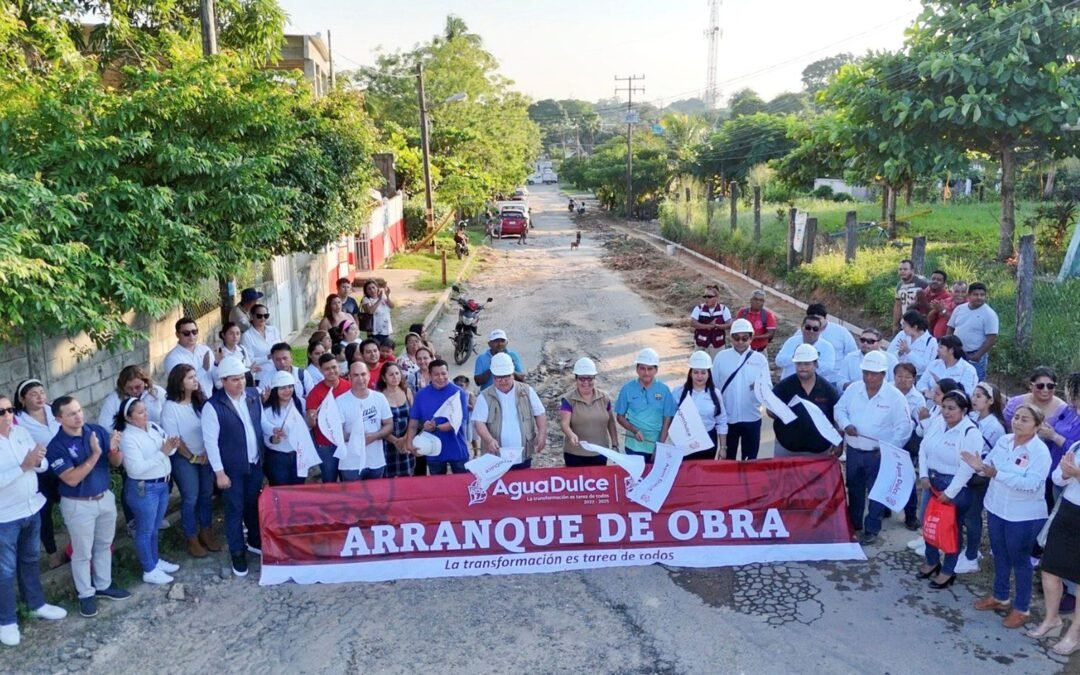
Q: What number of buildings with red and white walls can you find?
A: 1